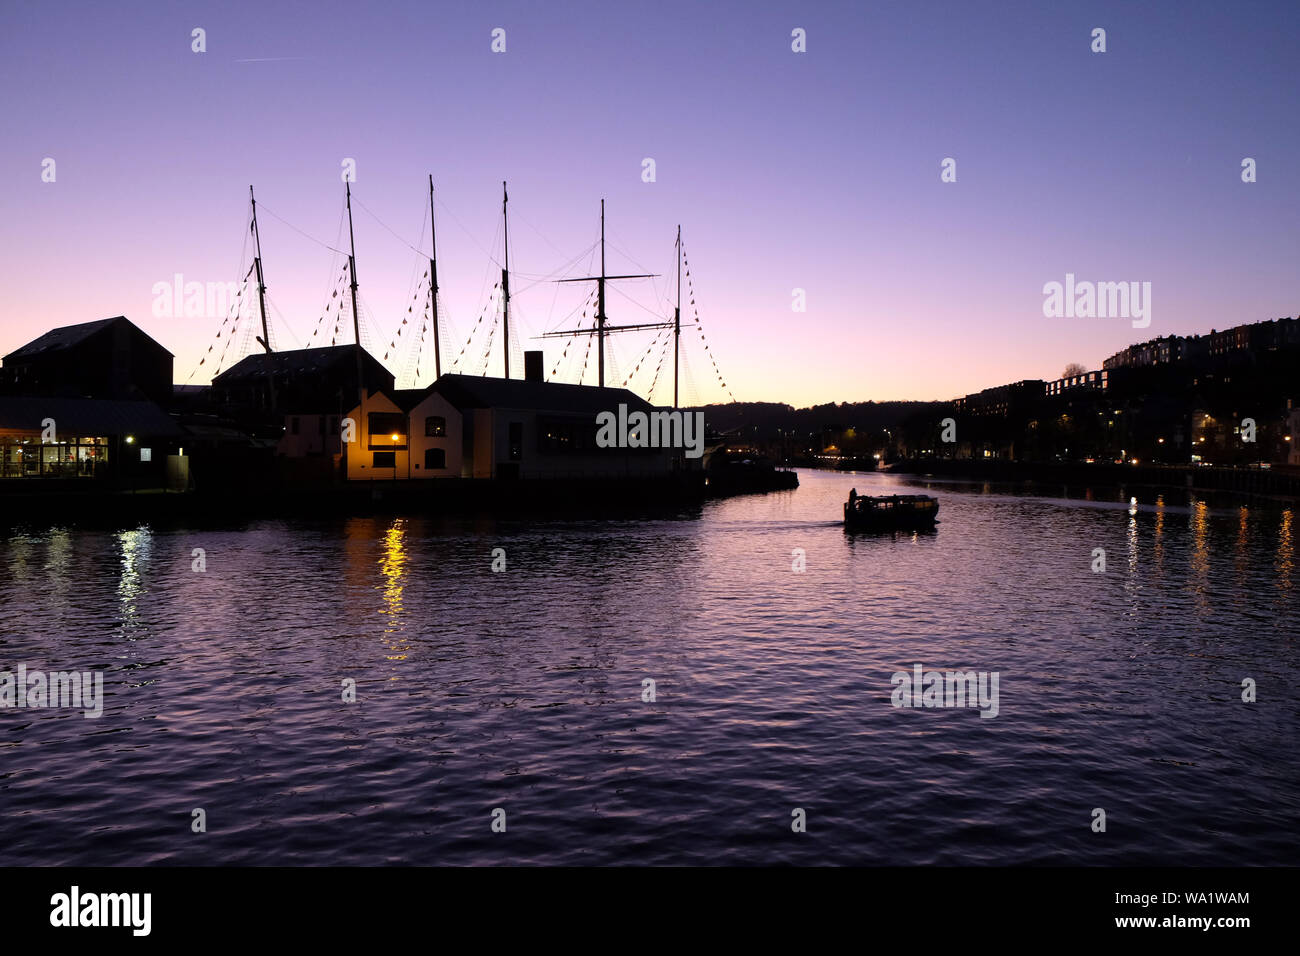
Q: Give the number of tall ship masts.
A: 6